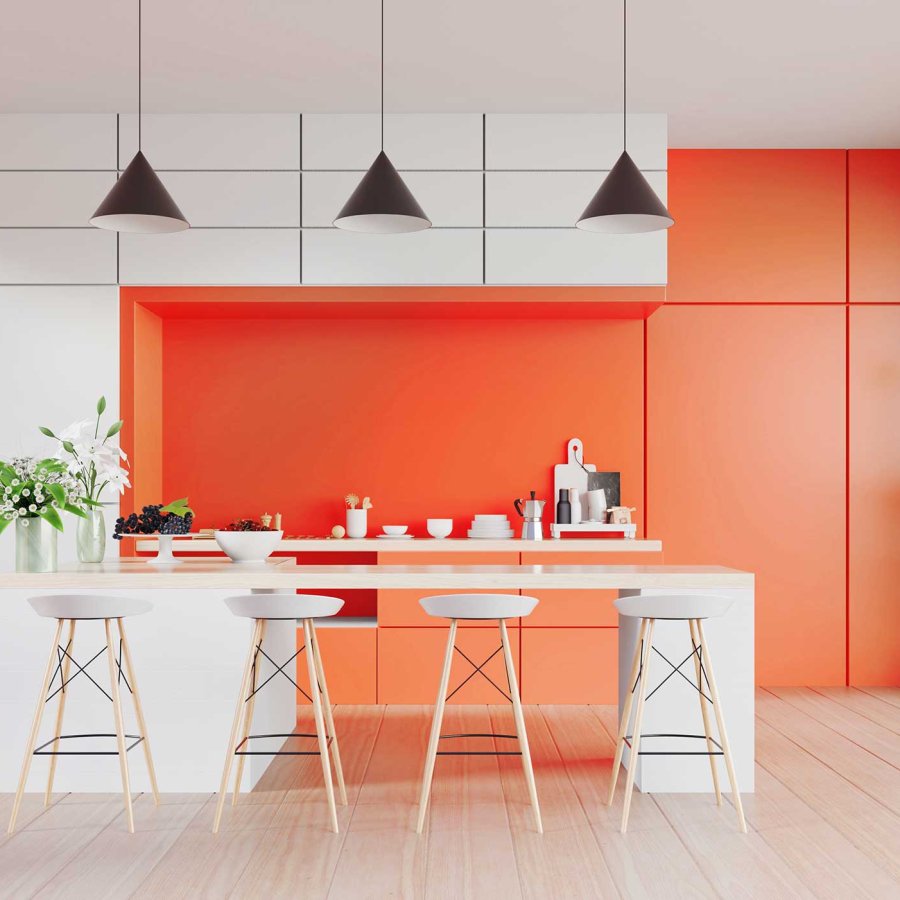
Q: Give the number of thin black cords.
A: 3